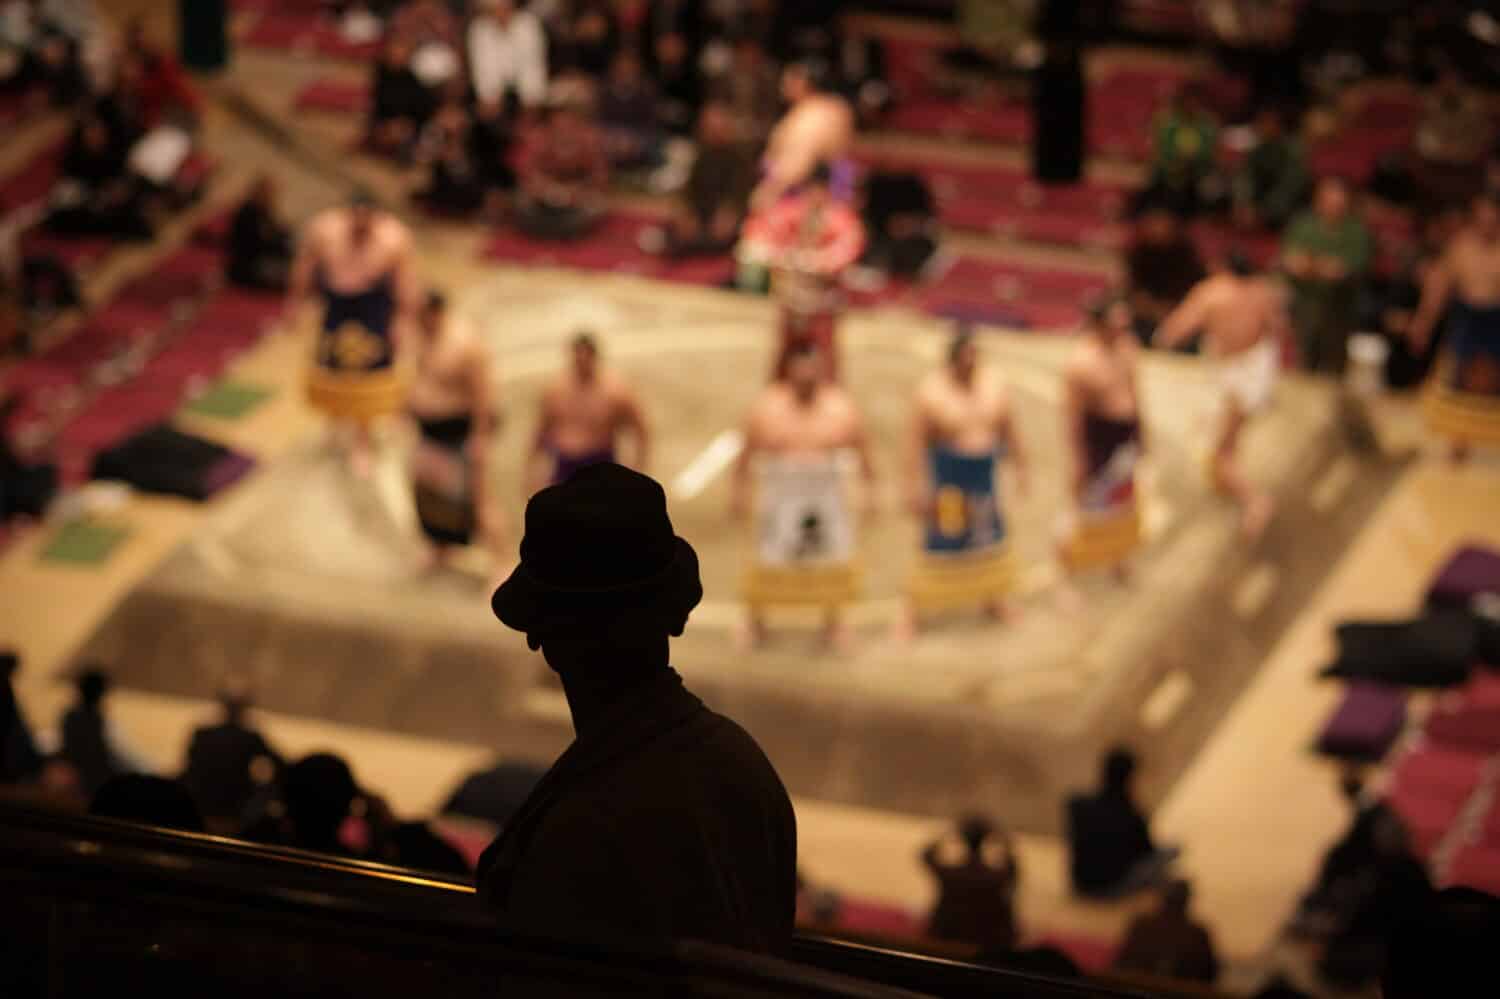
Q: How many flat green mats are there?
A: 2